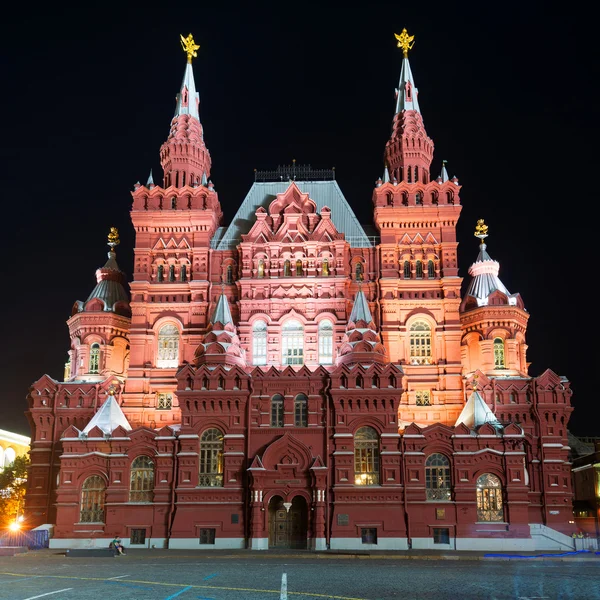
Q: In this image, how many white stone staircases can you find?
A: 1